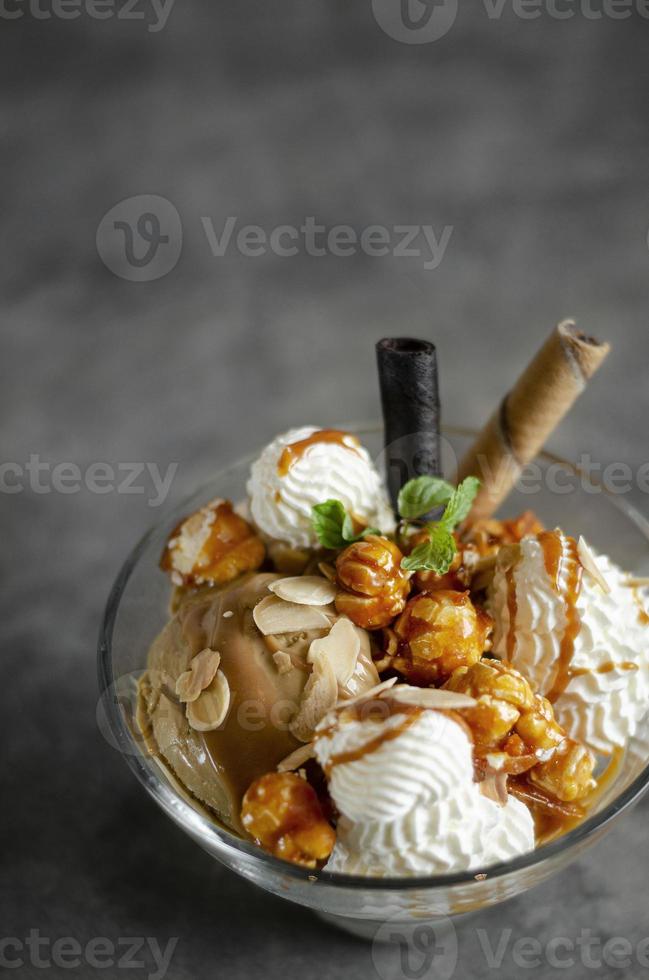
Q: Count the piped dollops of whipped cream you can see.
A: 3